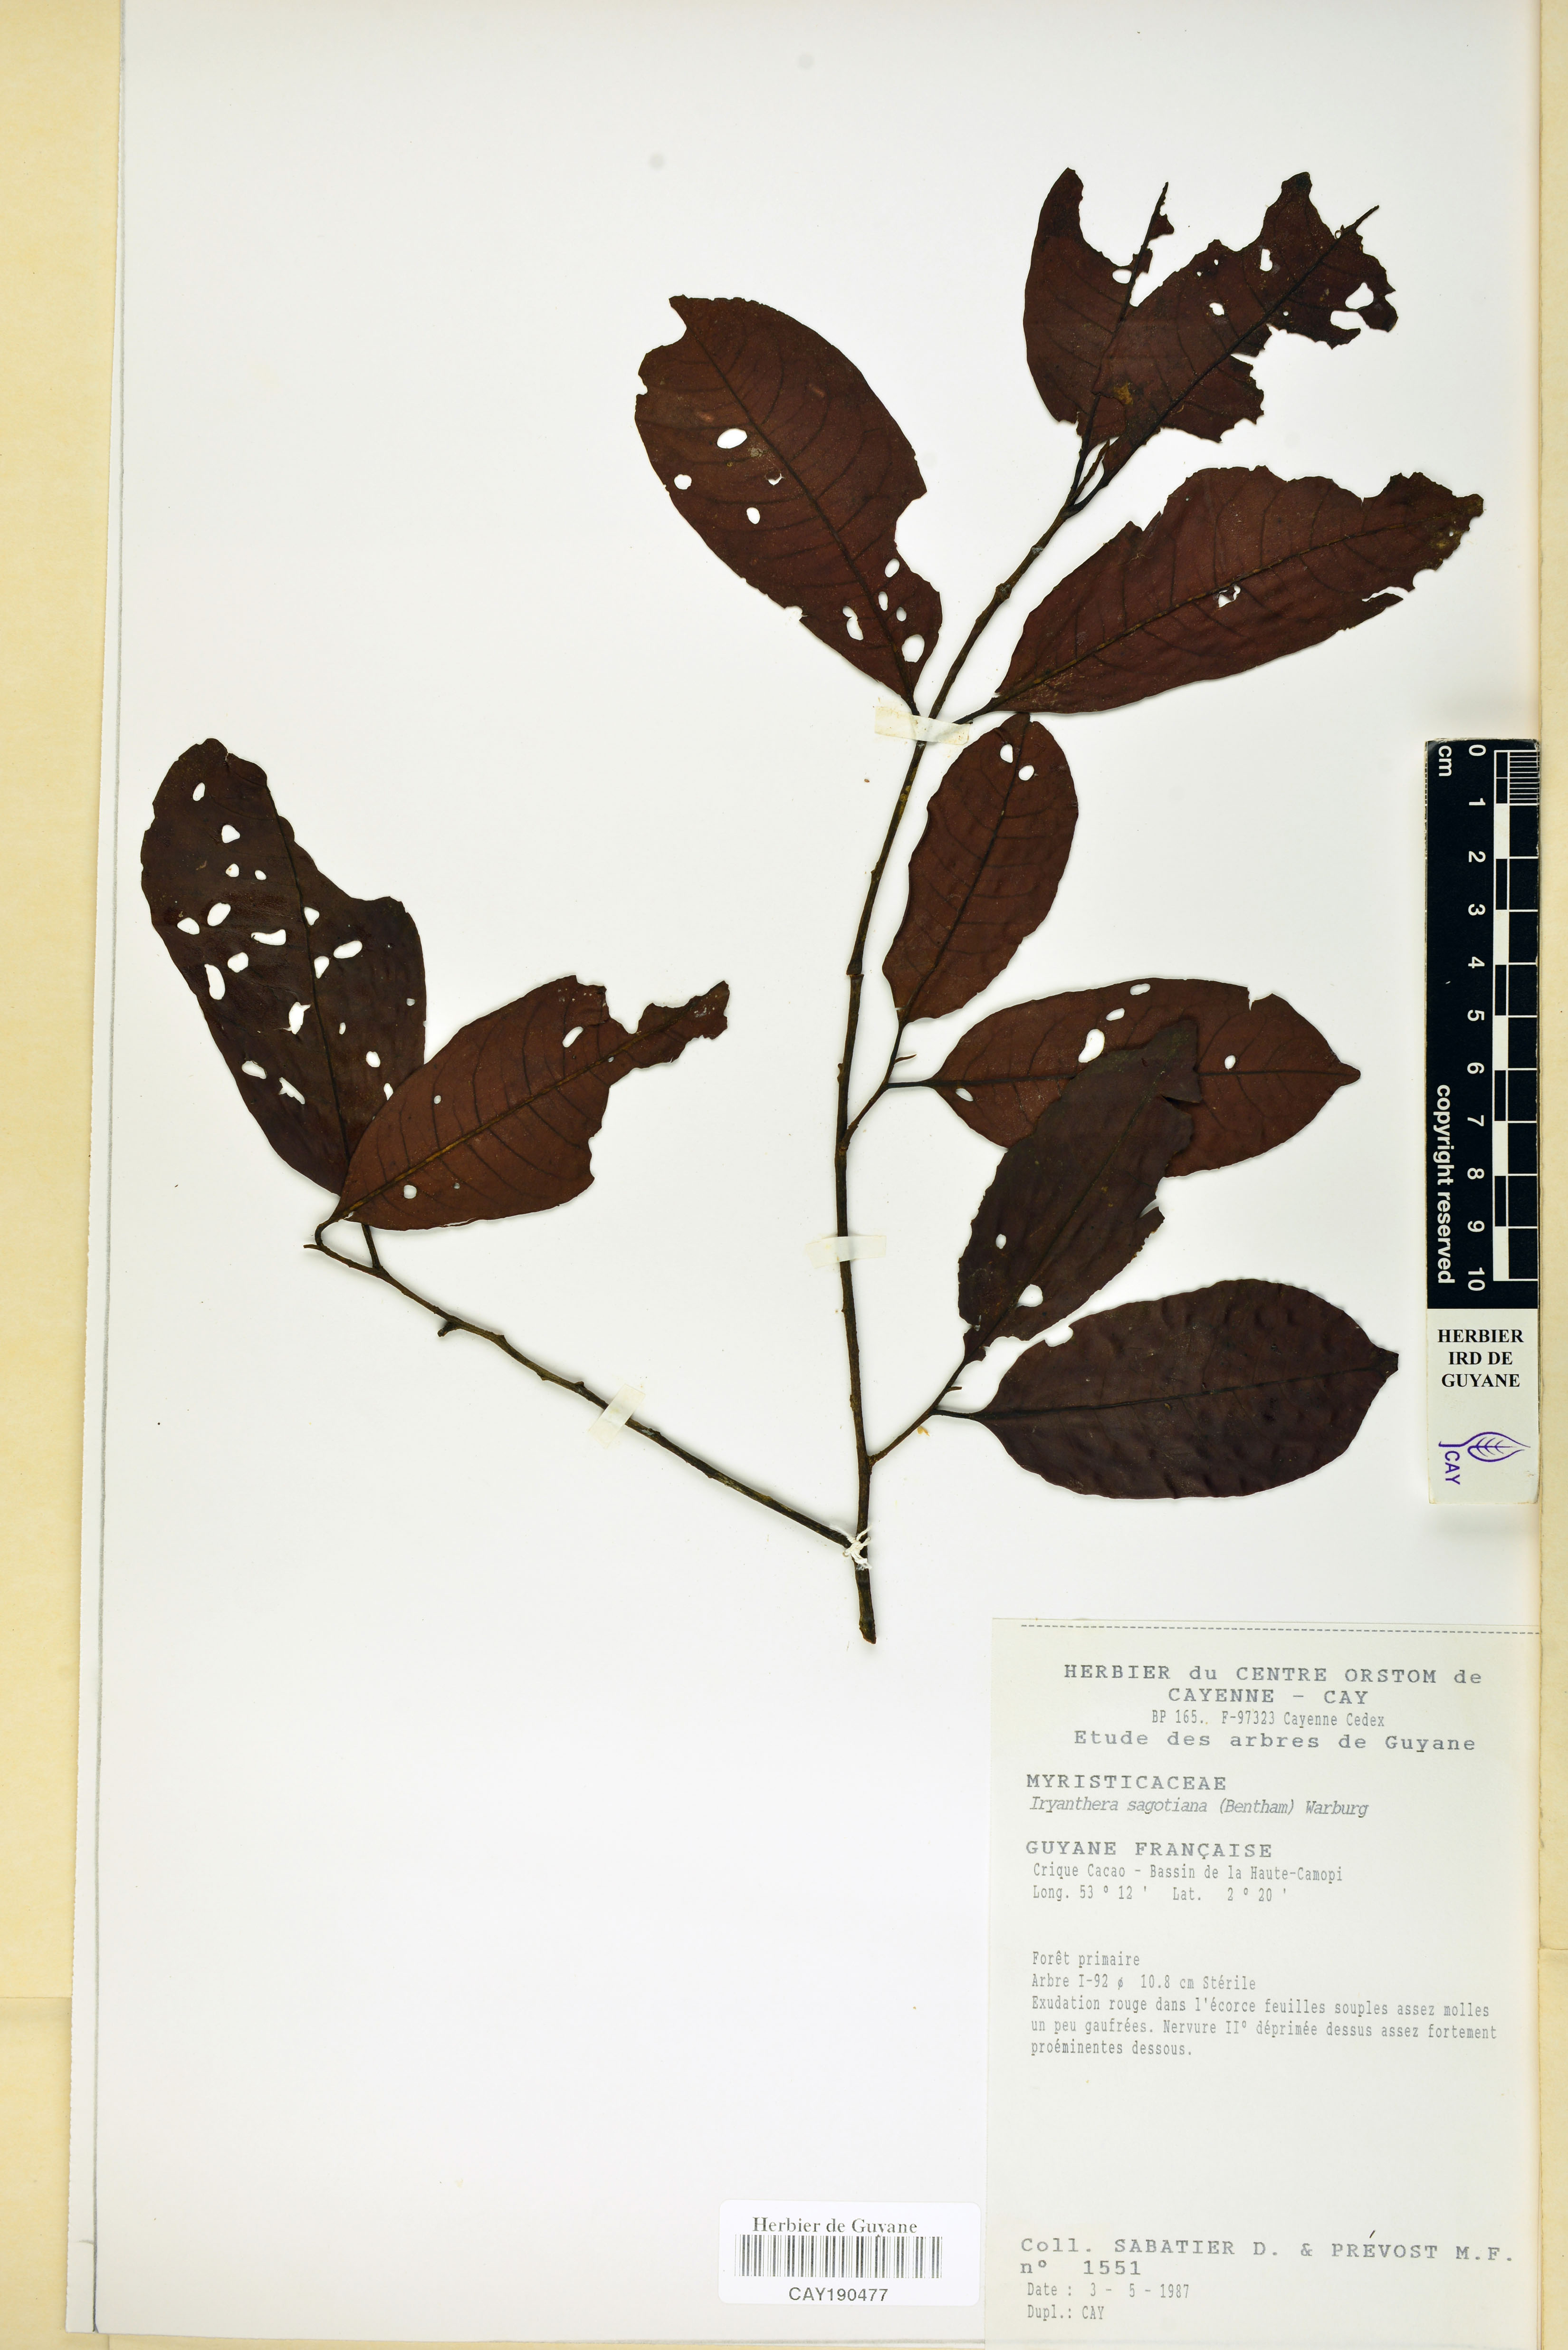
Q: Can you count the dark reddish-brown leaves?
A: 10